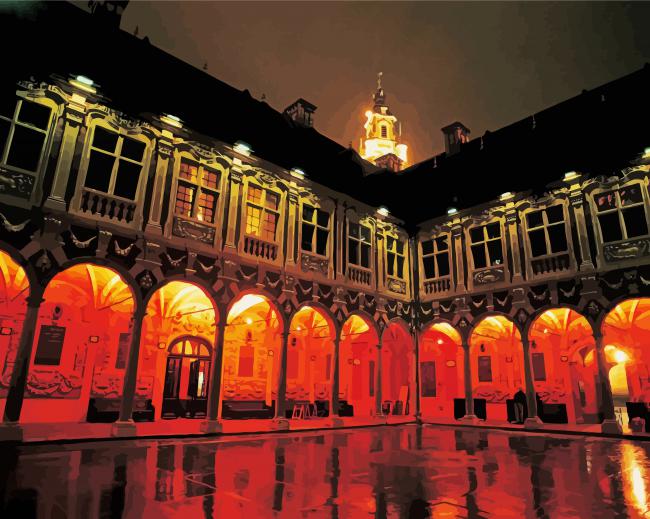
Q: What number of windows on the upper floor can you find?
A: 11